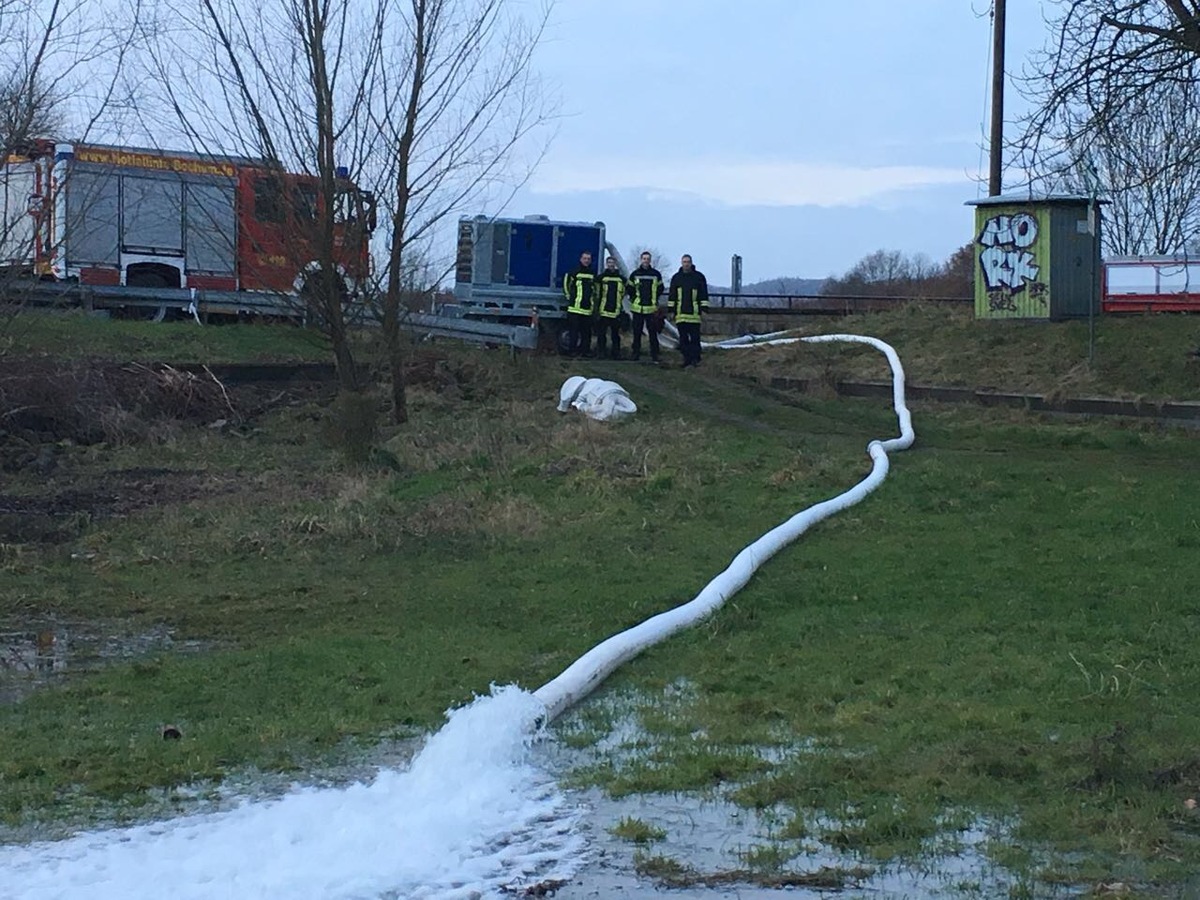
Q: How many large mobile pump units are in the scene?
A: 1